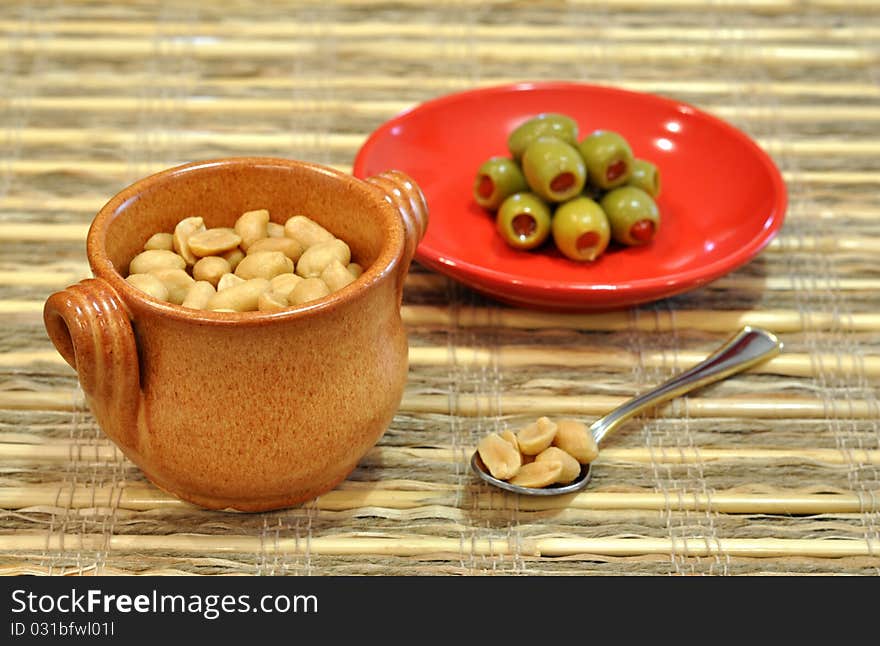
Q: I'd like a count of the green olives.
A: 8